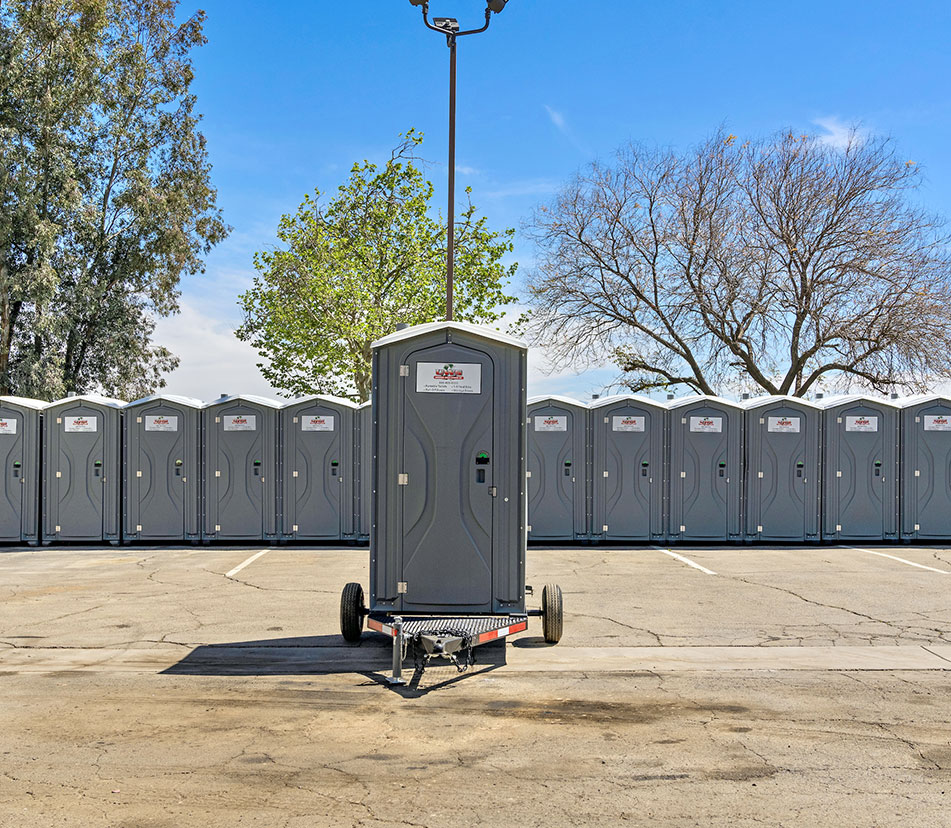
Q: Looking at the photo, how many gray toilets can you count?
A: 13